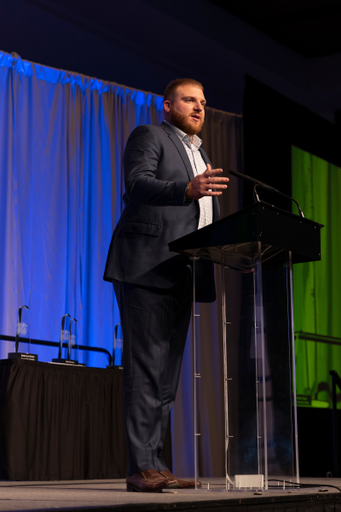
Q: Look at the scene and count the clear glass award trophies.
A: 4